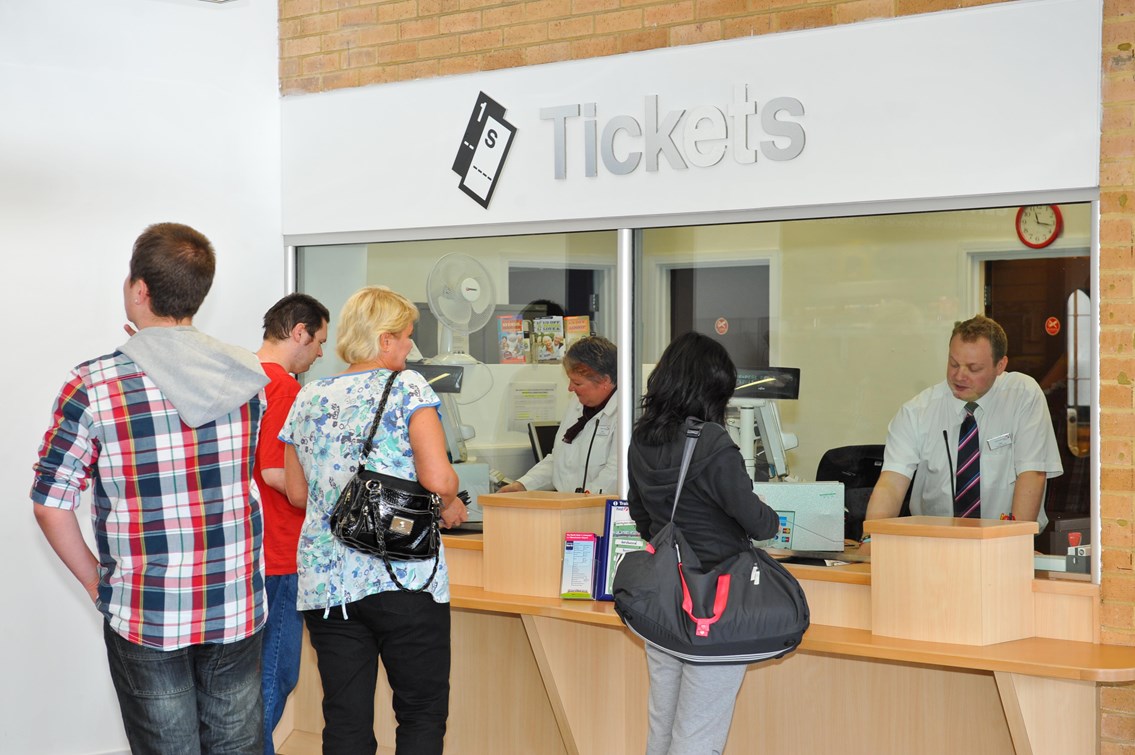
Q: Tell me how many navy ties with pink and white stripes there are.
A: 1